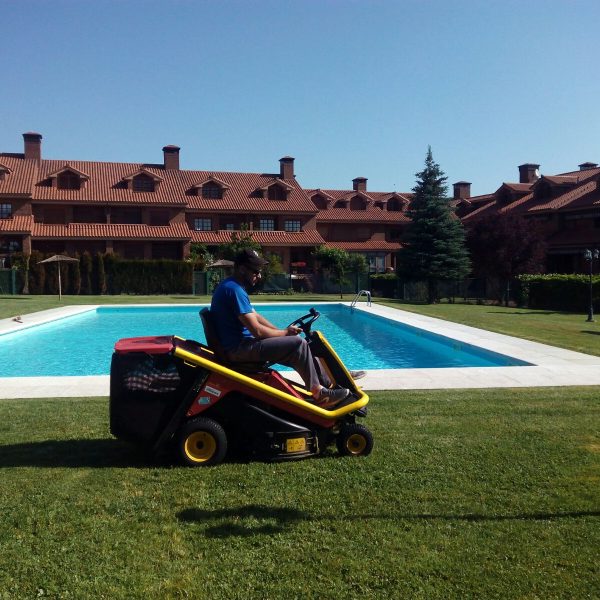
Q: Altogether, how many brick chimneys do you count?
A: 7